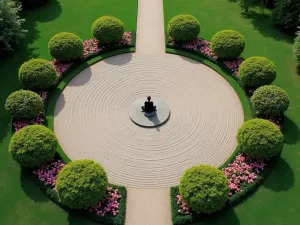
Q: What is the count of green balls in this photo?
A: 12